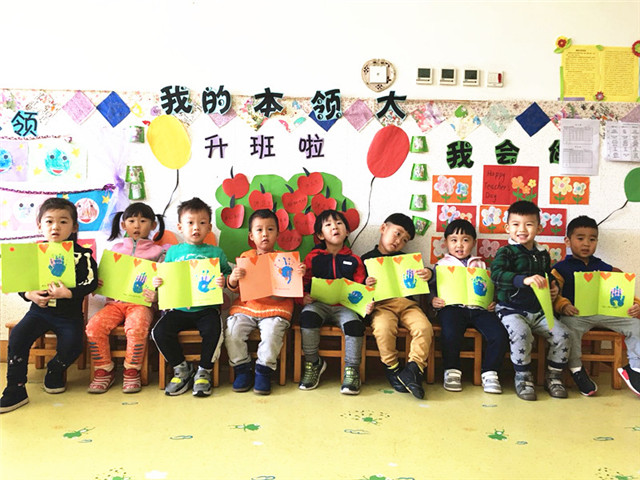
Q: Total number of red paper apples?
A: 12